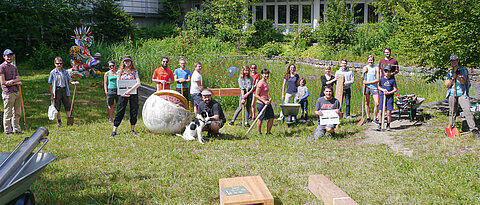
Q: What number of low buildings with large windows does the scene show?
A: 1